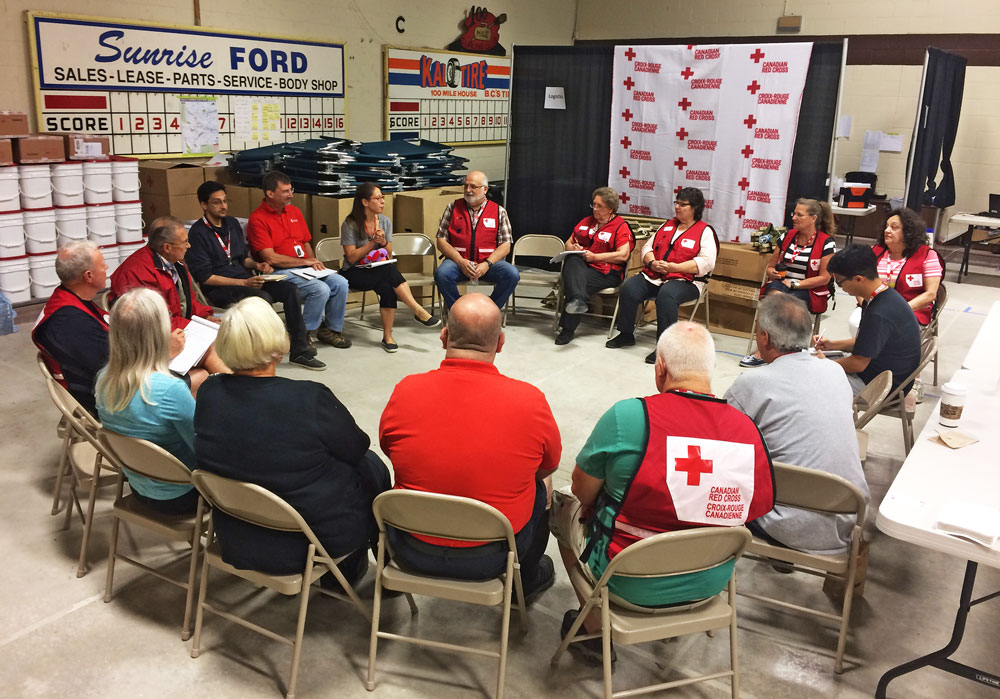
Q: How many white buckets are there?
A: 14